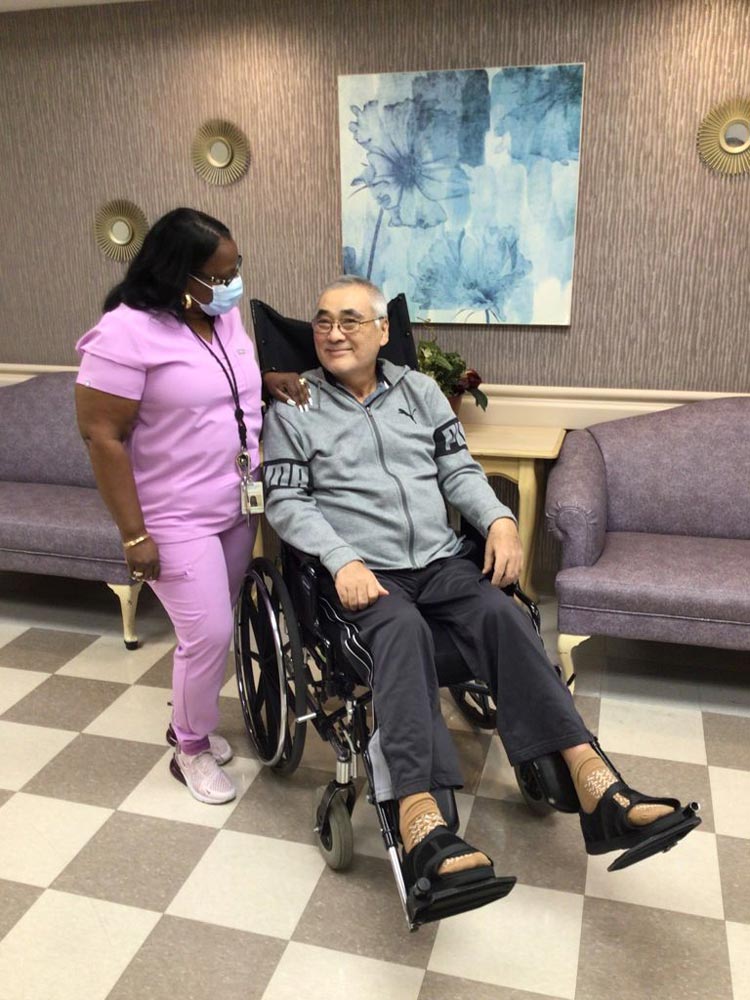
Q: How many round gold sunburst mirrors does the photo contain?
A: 3